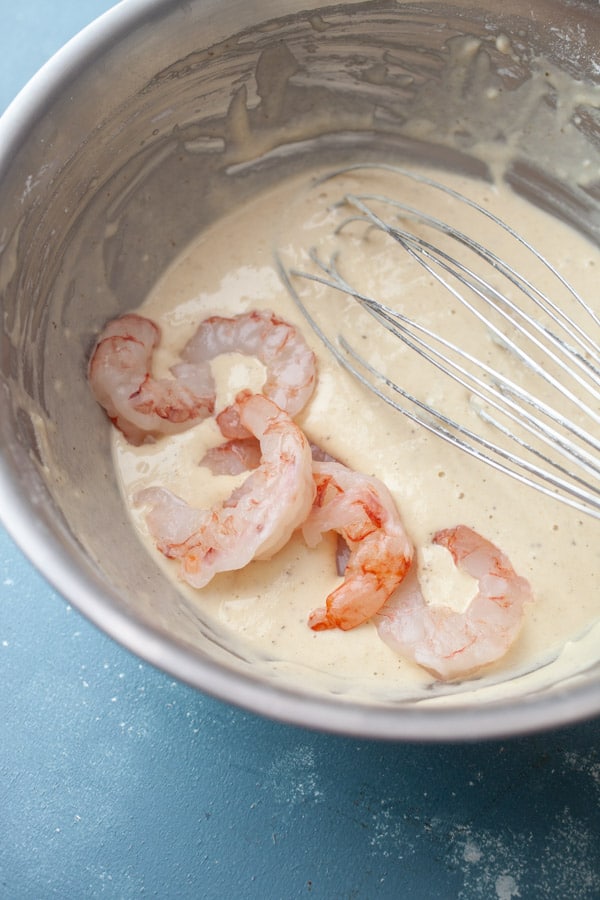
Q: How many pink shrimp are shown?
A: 5